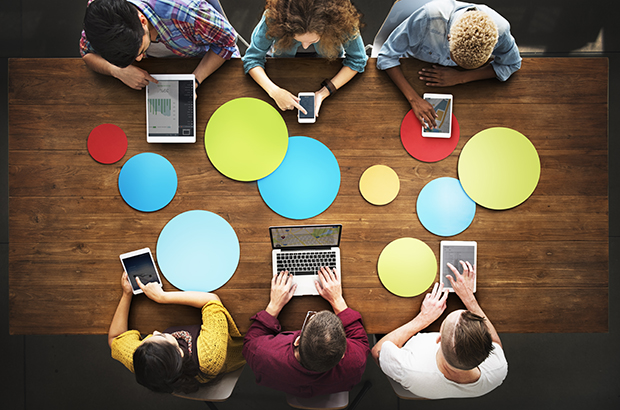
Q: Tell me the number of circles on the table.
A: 10